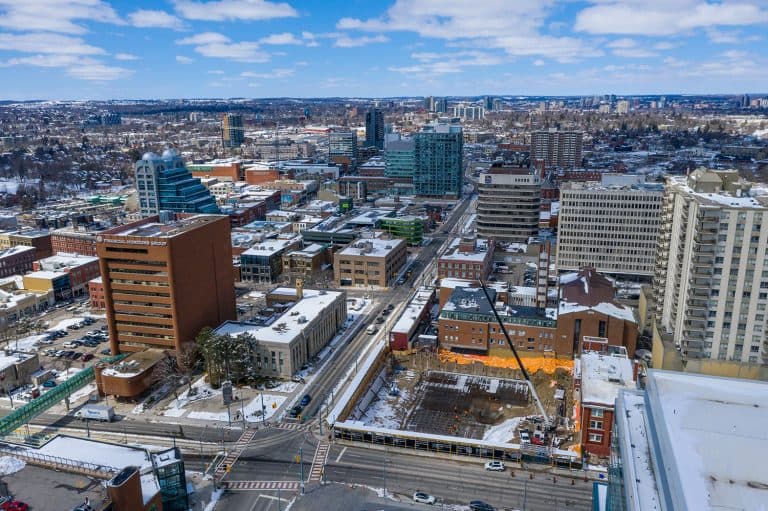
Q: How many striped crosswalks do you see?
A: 4